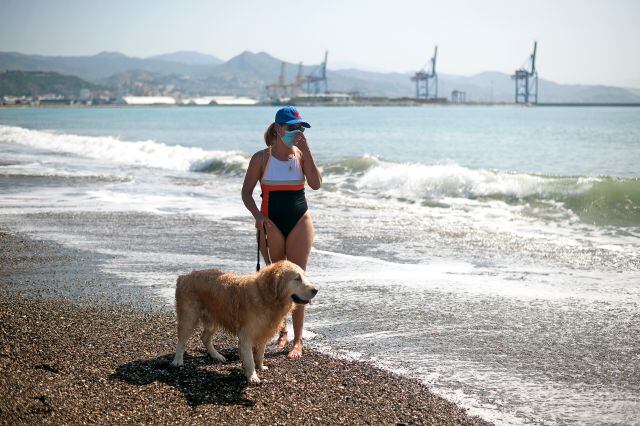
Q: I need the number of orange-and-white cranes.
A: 2